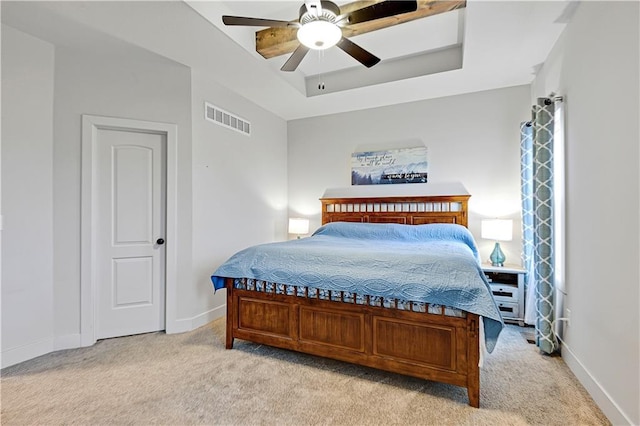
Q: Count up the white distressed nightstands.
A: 1